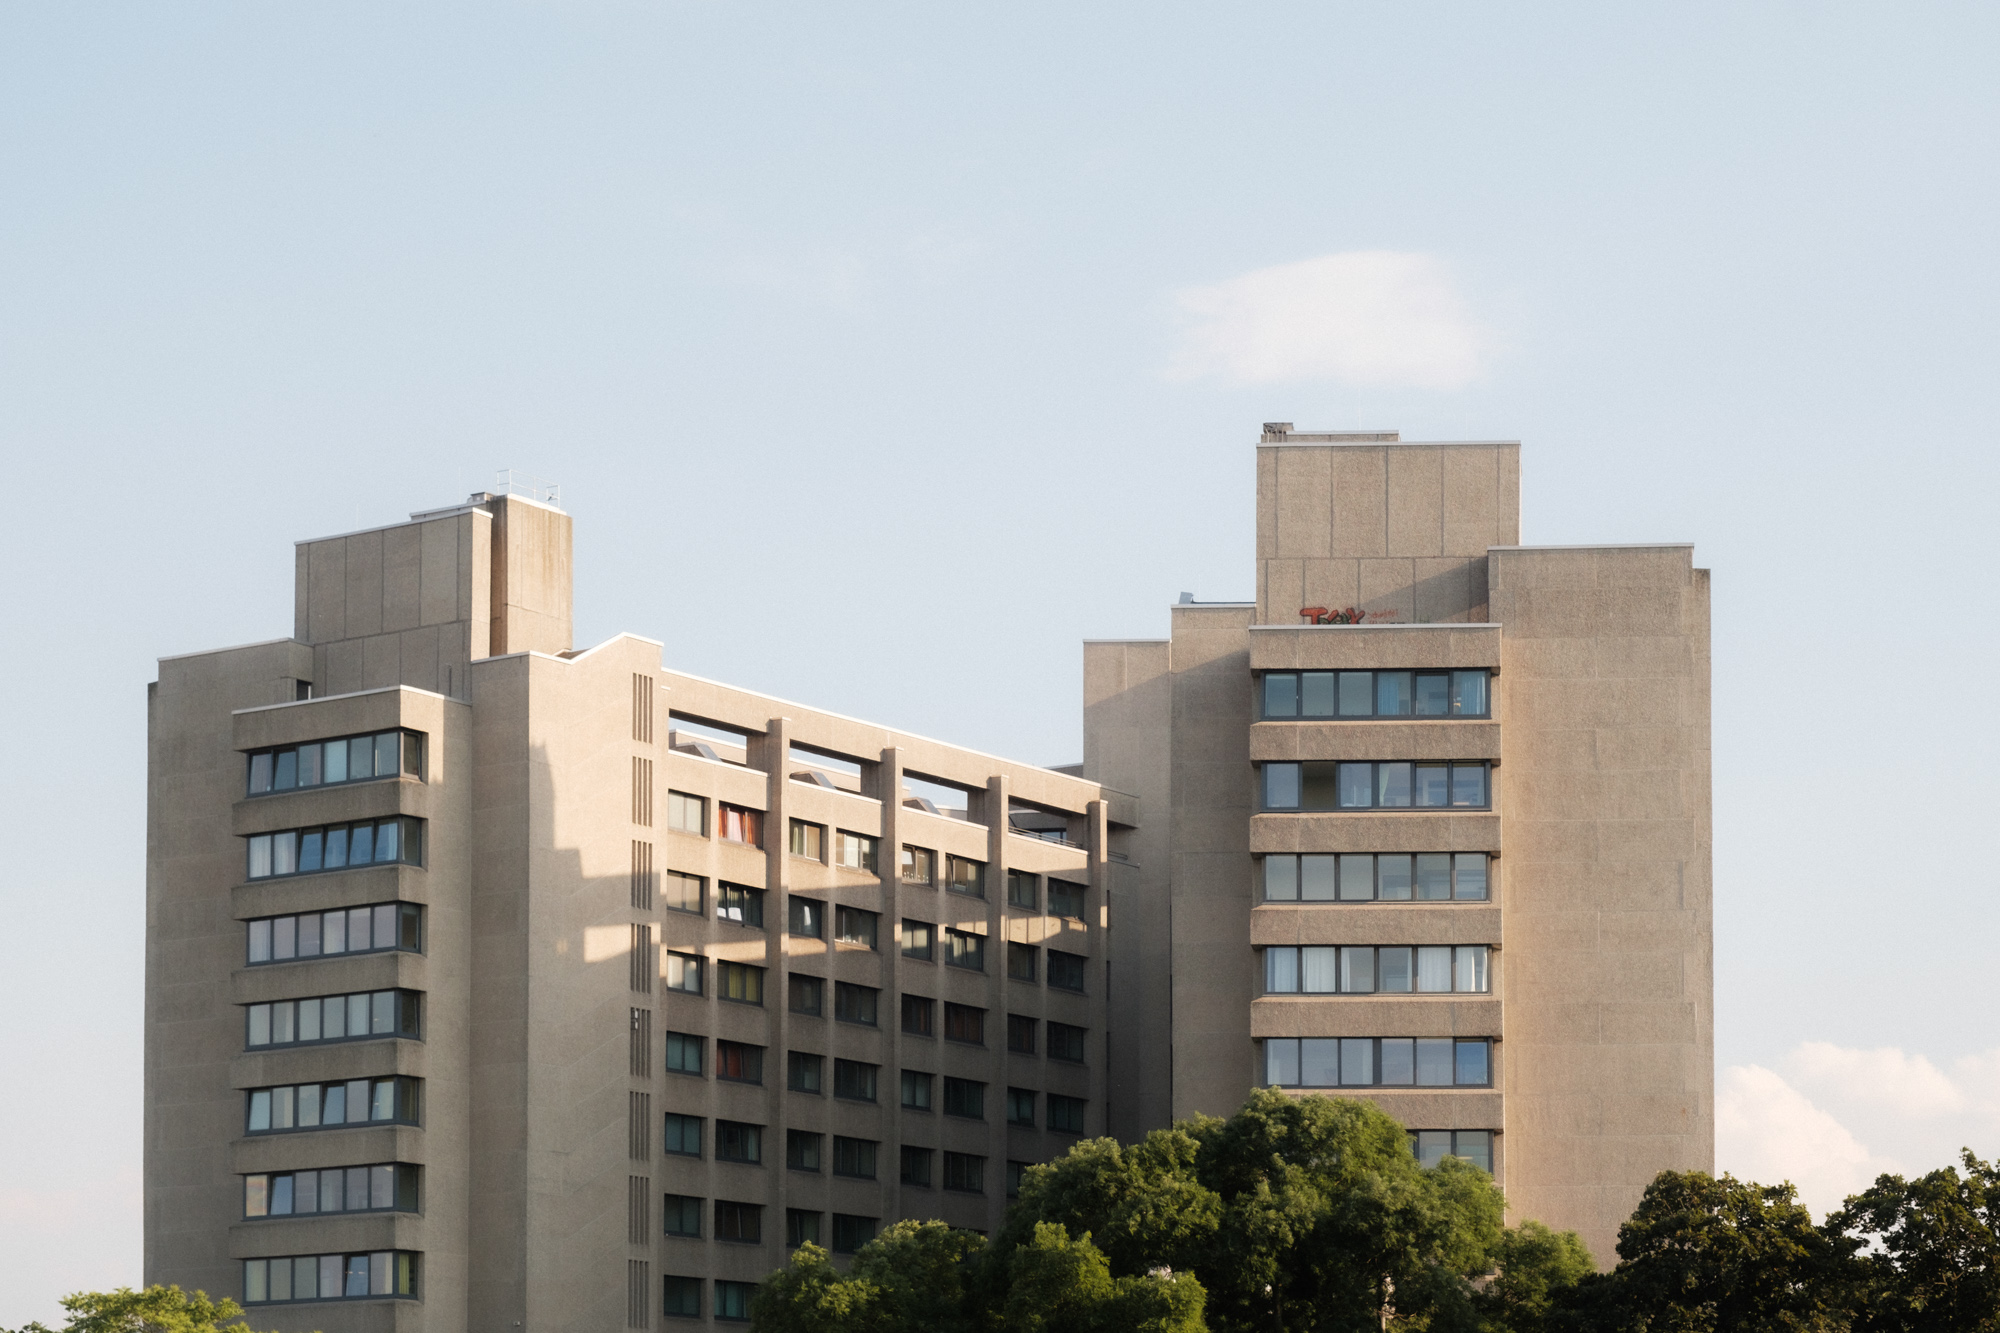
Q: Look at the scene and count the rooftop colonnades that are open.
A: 4